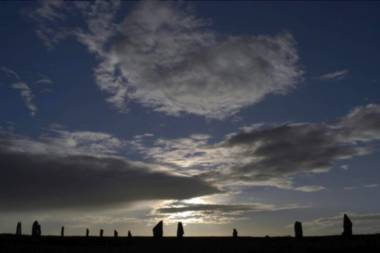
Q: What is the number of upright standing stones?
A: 12